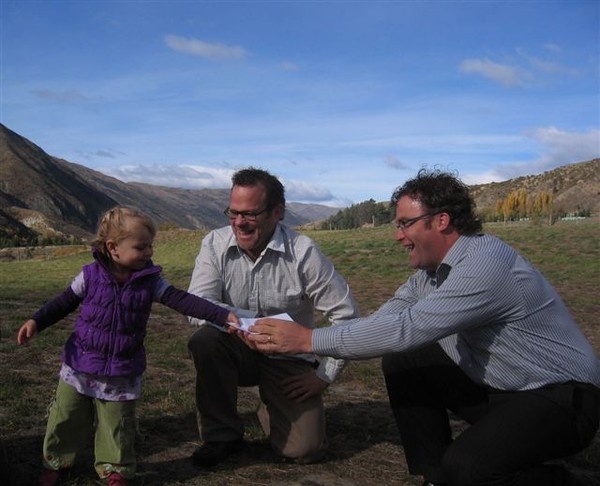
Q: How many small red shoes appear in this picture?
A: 2